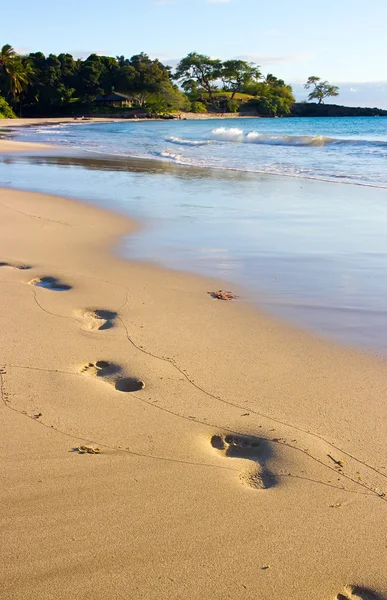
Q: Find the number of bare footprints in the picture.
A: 6